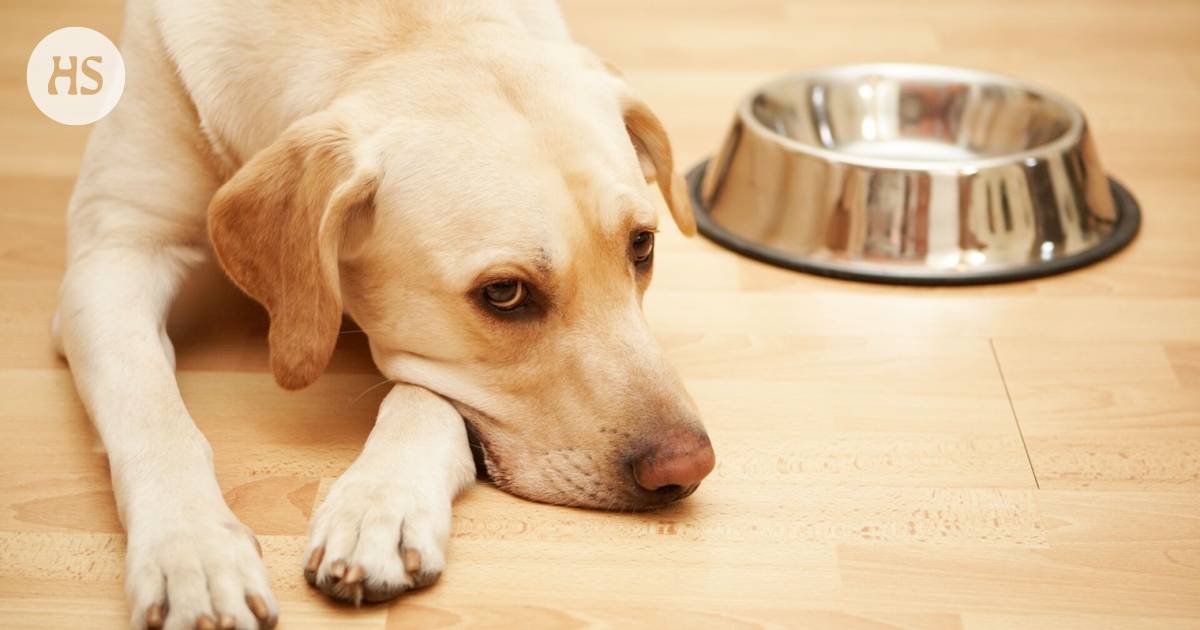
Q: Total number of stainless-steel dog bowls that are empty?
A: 1